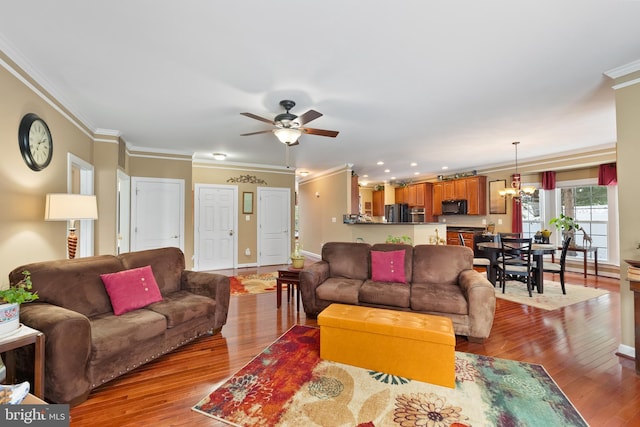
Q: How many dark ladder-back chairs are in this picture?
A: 4